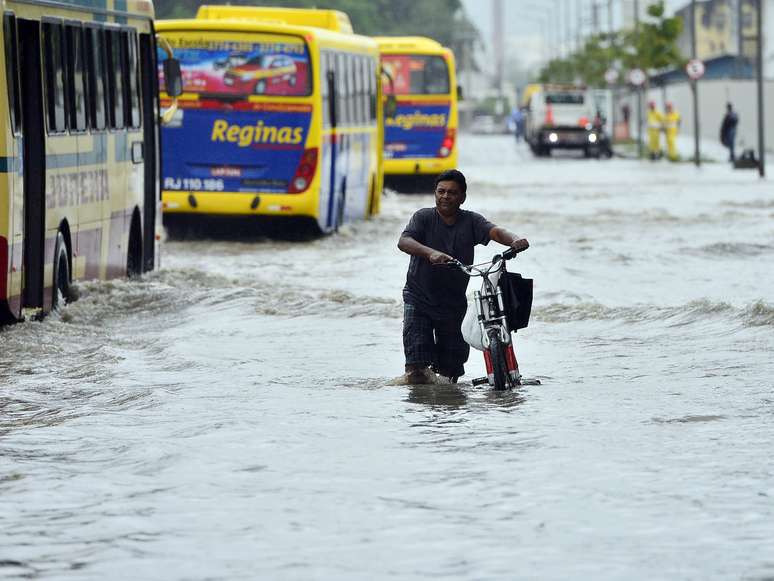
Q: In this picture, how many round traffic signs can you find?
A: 3